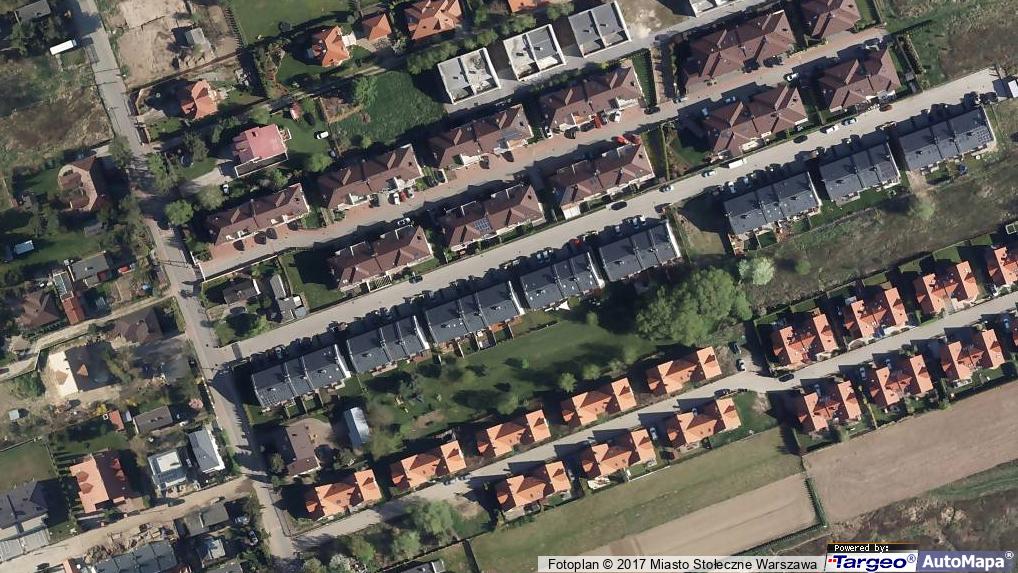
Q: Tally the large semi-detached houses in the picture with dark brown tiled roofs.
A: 11